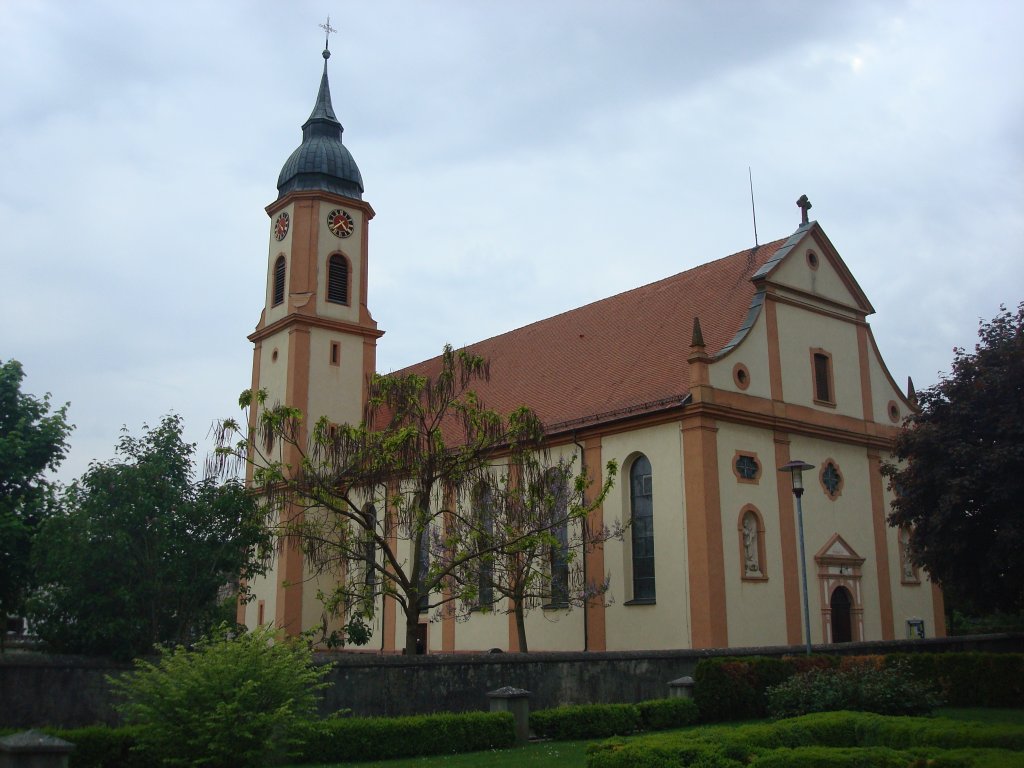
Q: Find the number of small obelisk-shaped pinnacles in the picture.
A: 2